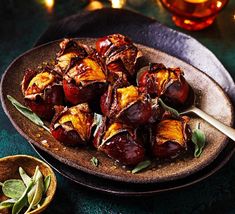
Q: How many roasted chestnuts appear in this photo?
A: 9